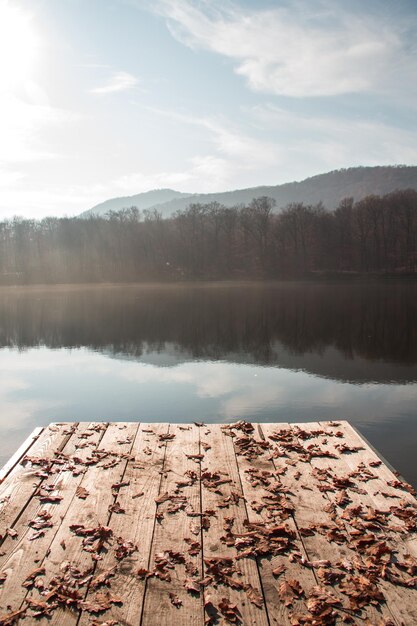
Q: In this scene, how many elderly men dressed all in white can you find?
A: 0